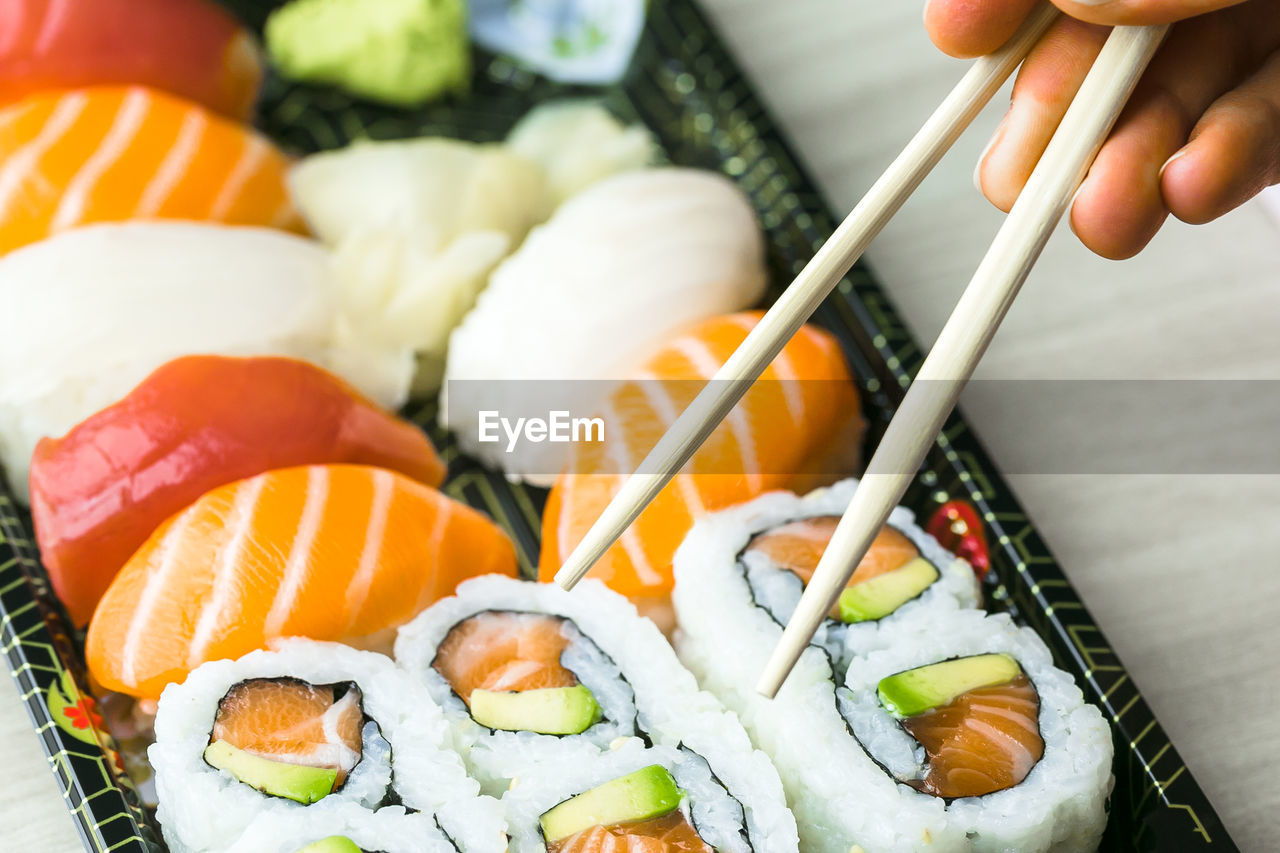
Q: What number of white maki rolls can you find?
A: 6